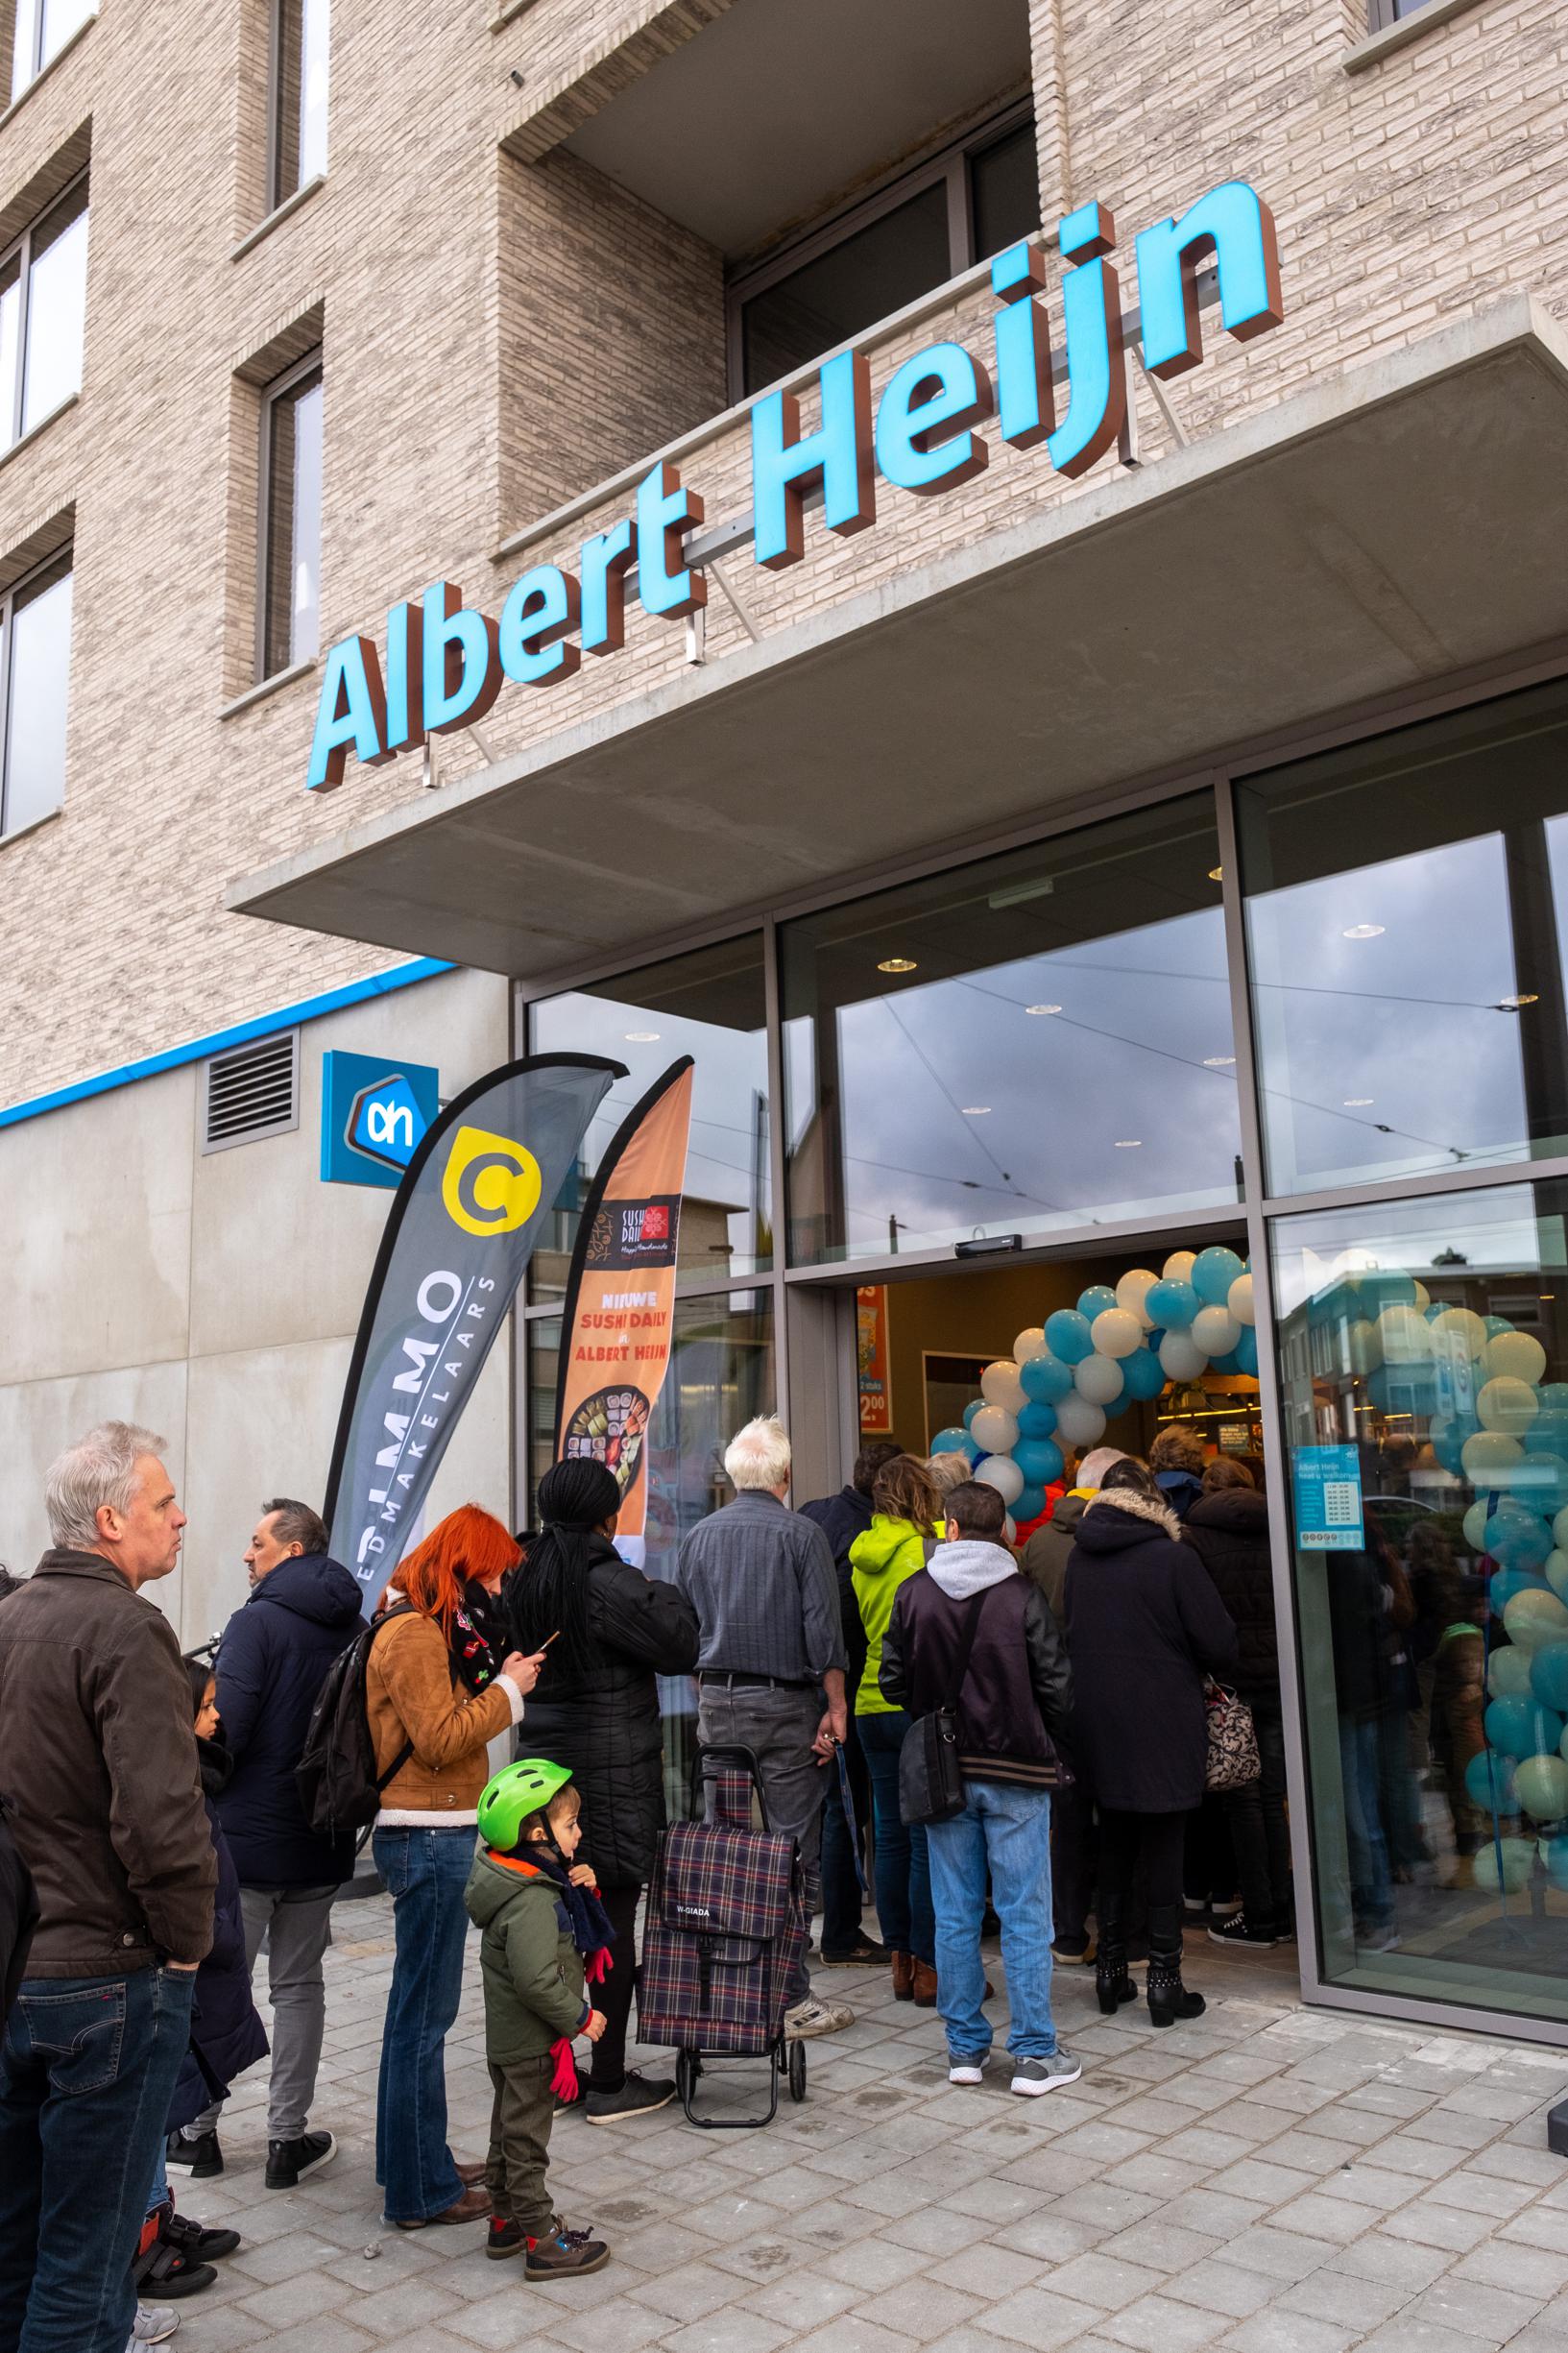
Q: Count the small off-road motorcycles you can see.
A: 0